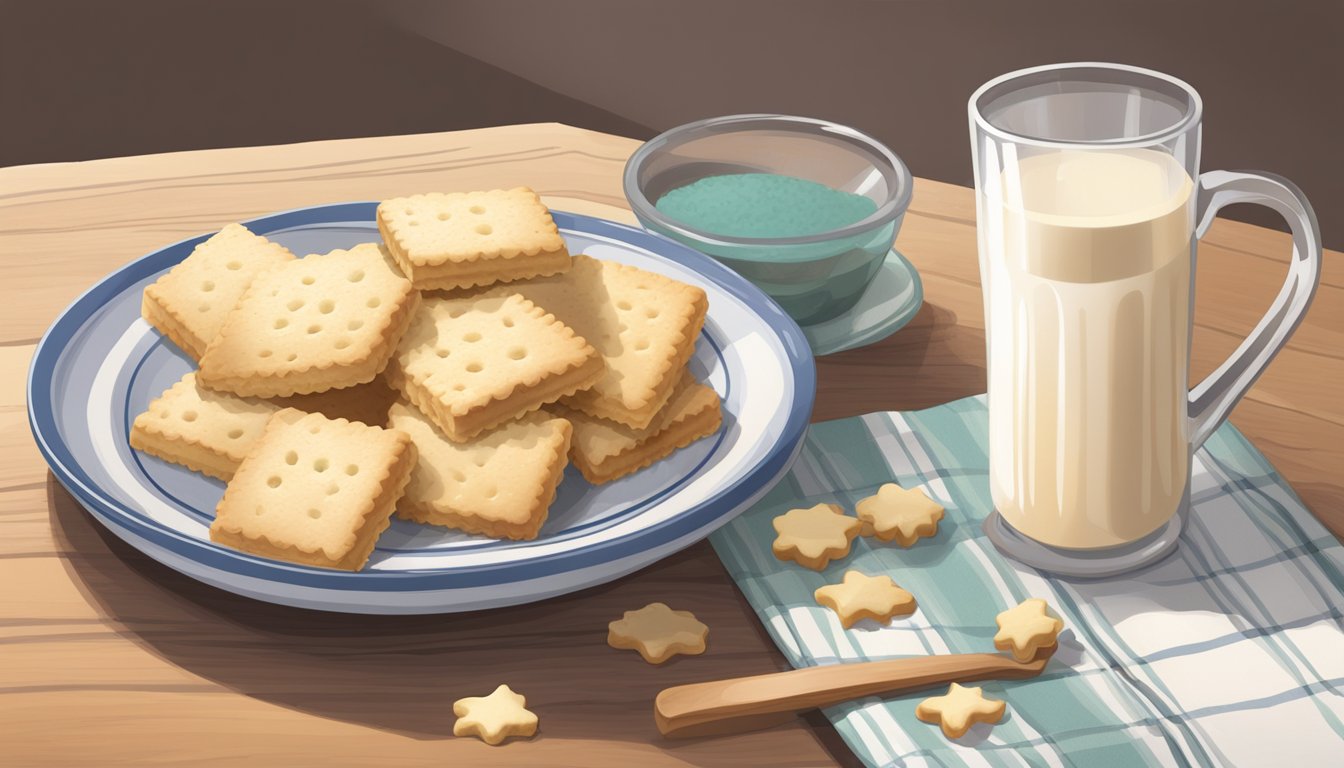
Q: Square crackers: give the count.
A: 9